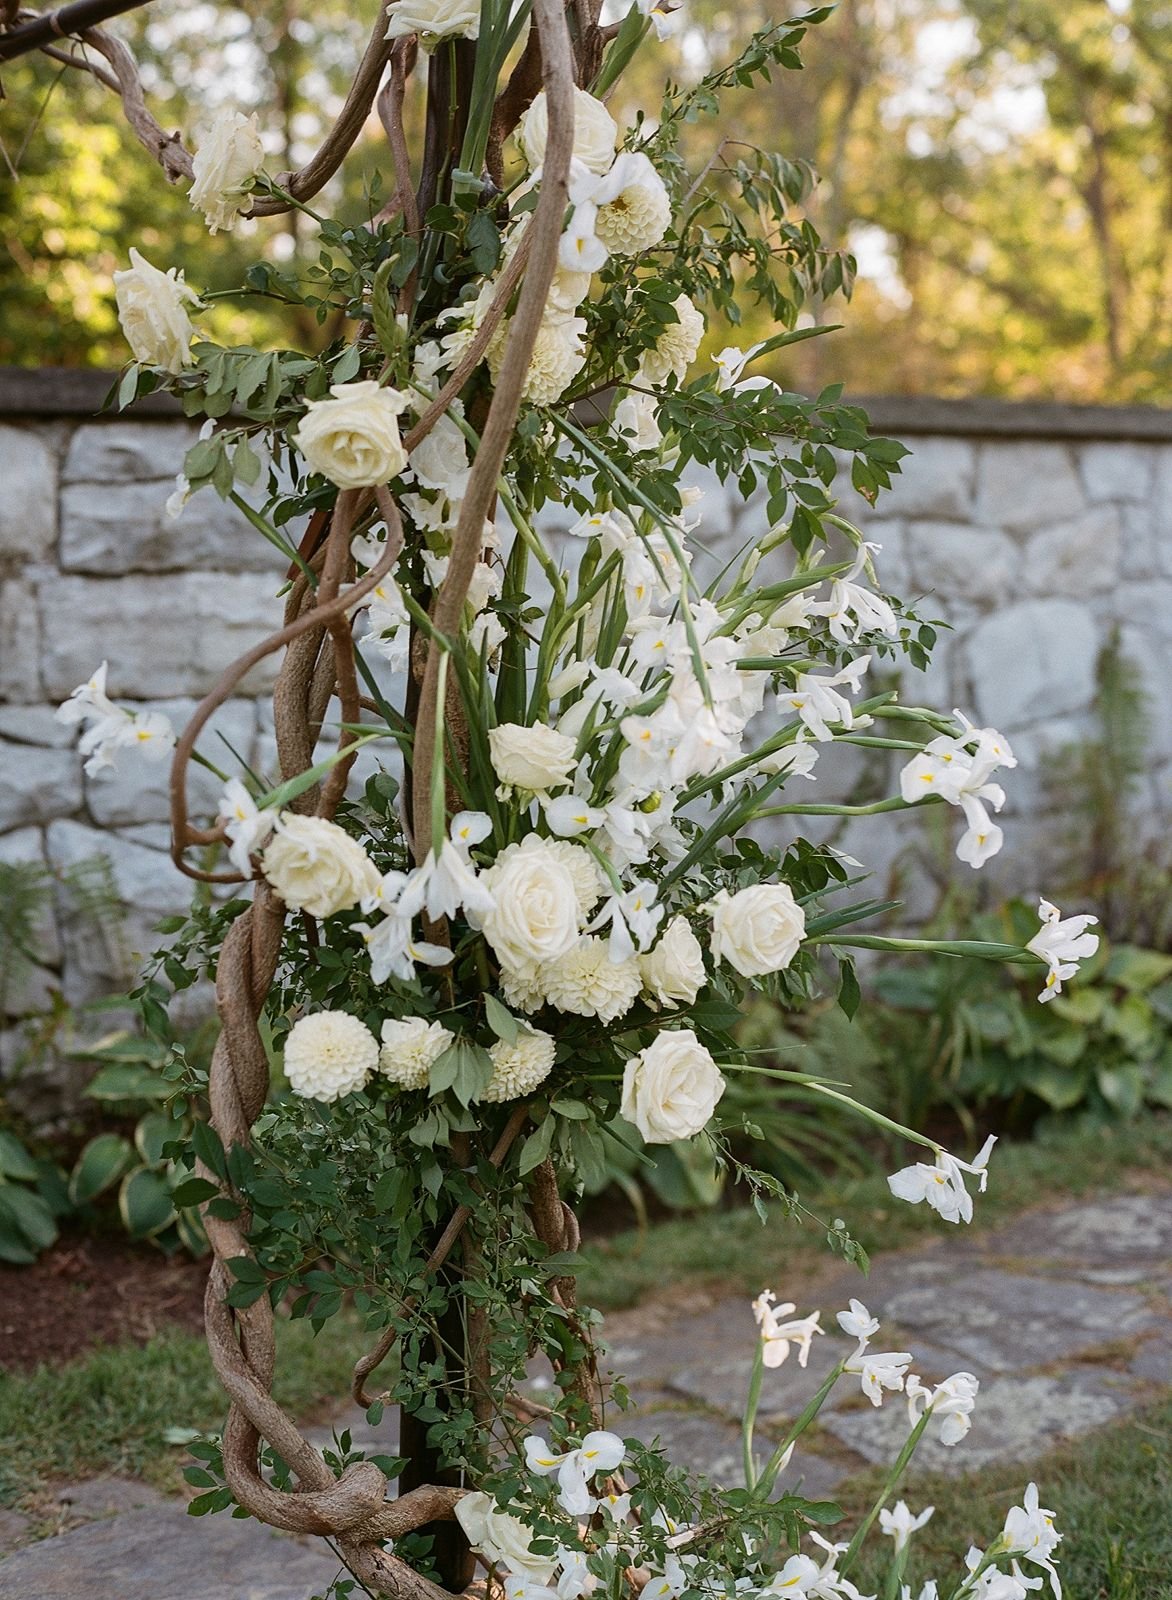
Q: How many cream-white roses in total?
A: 12